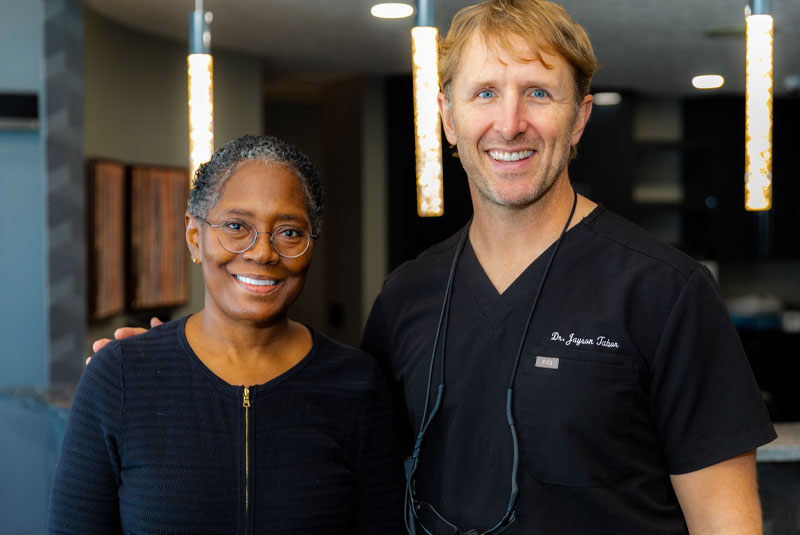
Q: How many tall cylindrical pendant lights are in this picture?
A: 3